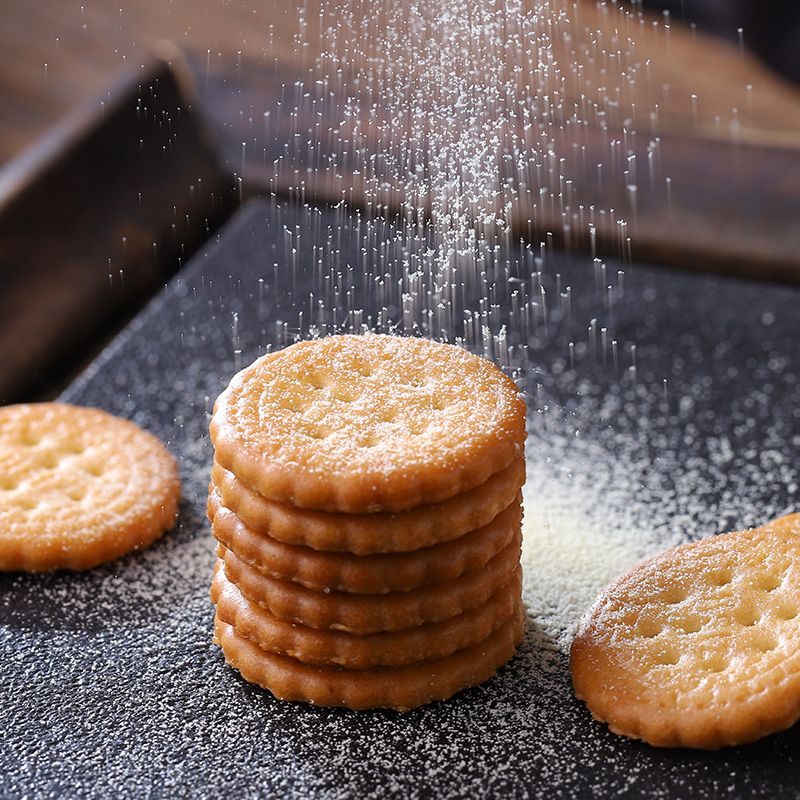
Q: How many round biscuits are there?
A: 9